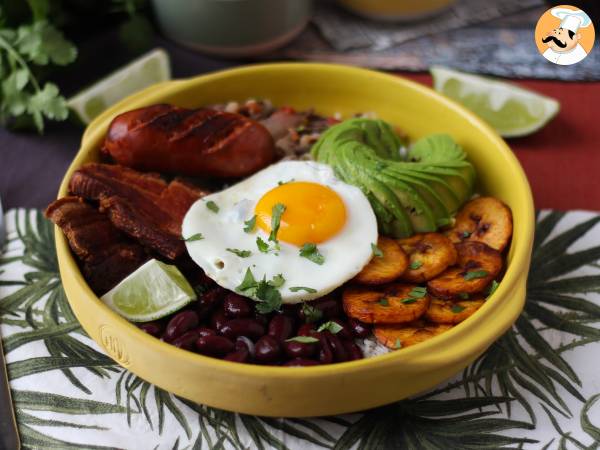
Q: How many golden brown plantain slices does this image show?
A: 7